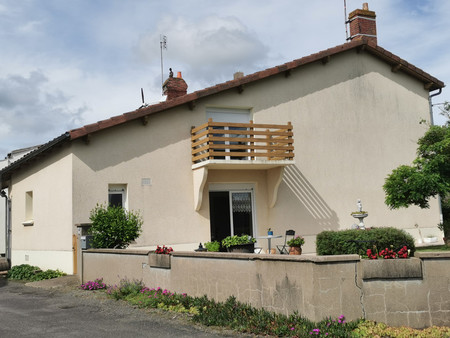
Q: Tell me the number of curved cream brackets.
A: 2